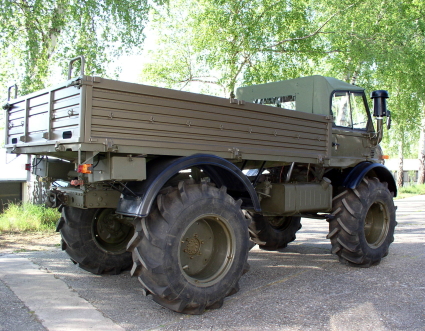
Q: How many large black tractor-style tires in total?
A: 4